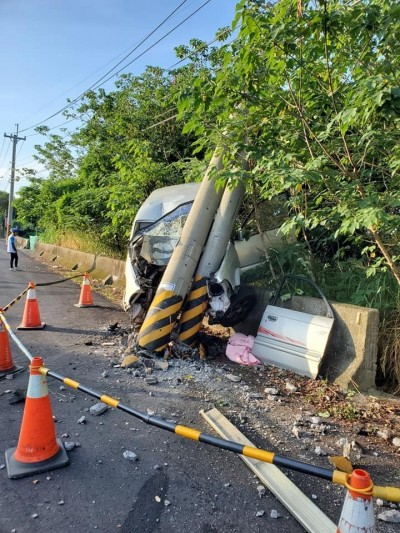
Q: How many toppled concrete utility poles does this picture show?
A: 2